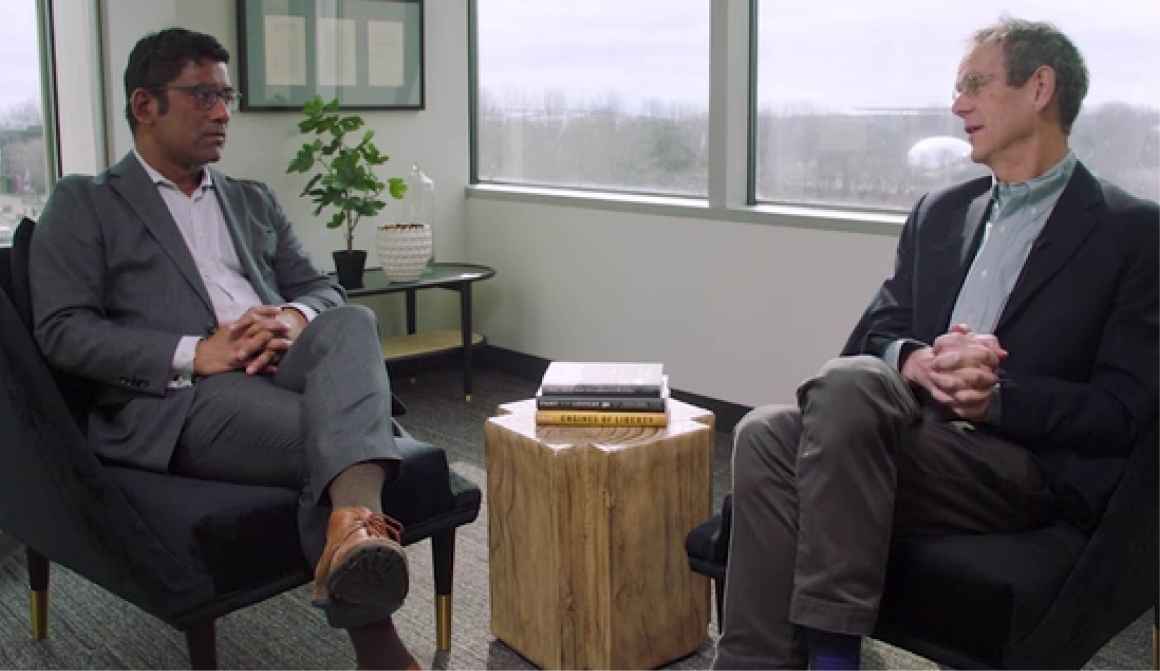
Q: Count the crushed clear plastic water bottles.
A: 0